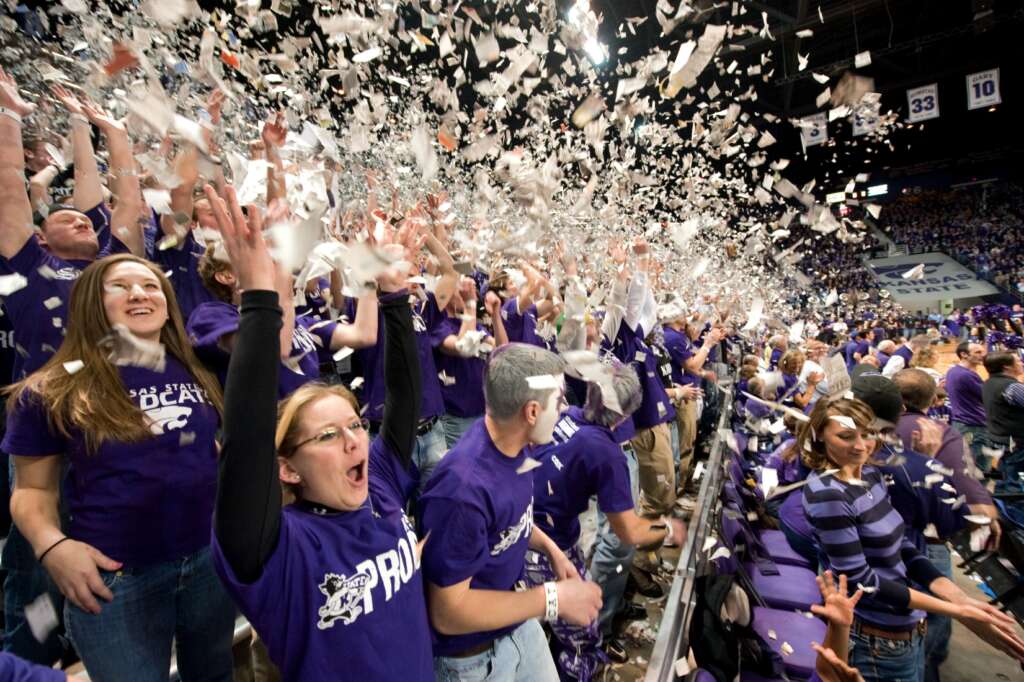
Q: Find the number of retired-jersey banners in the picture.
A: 4